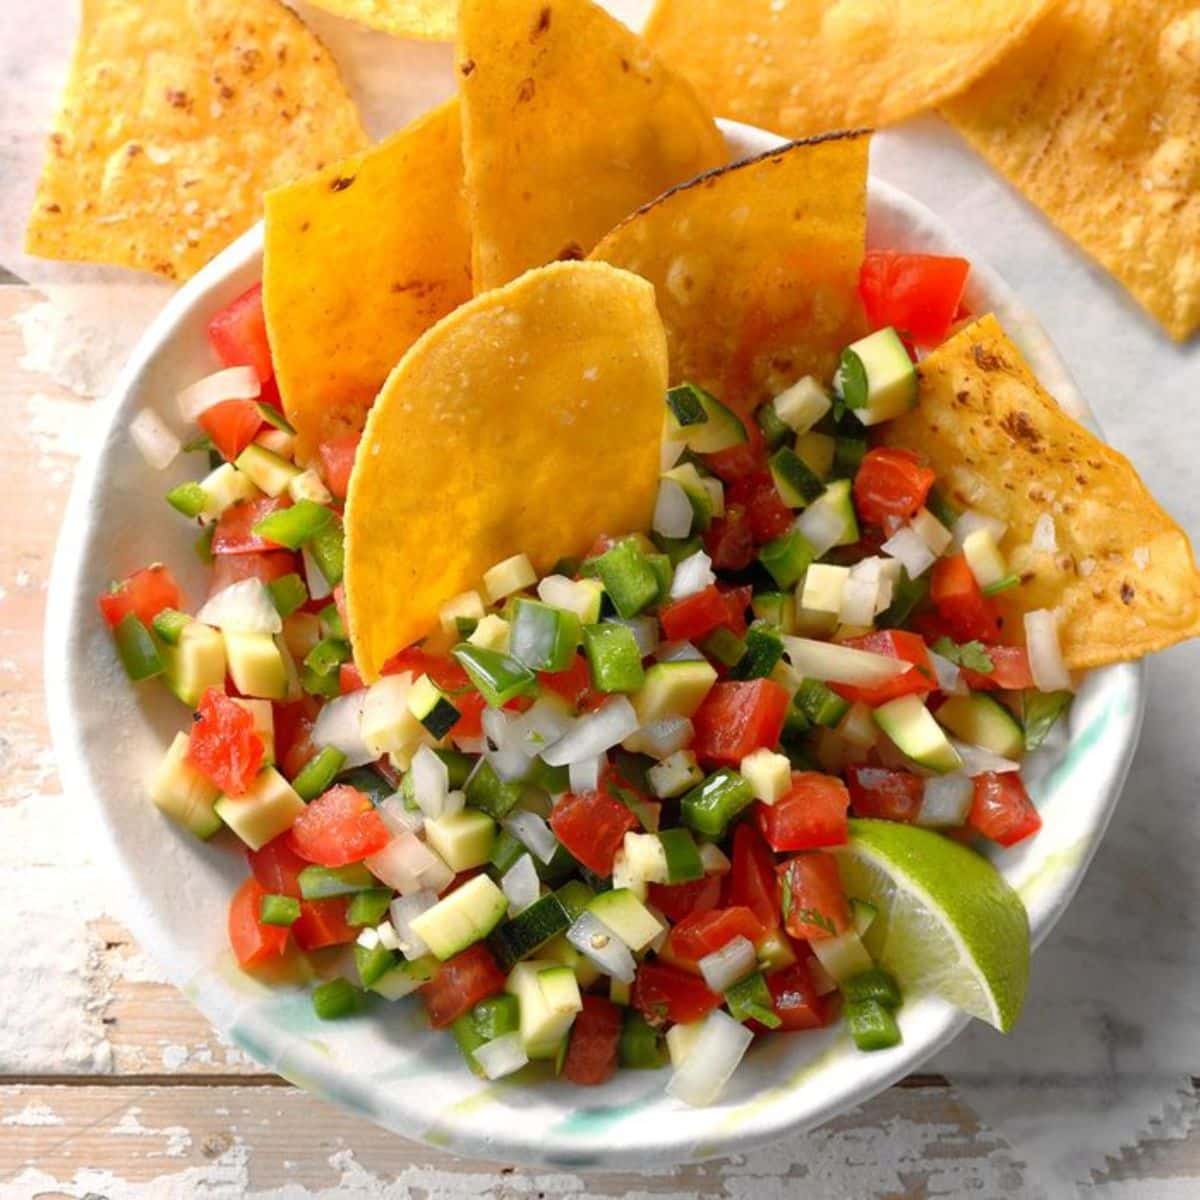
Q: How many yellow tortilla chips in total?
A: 9